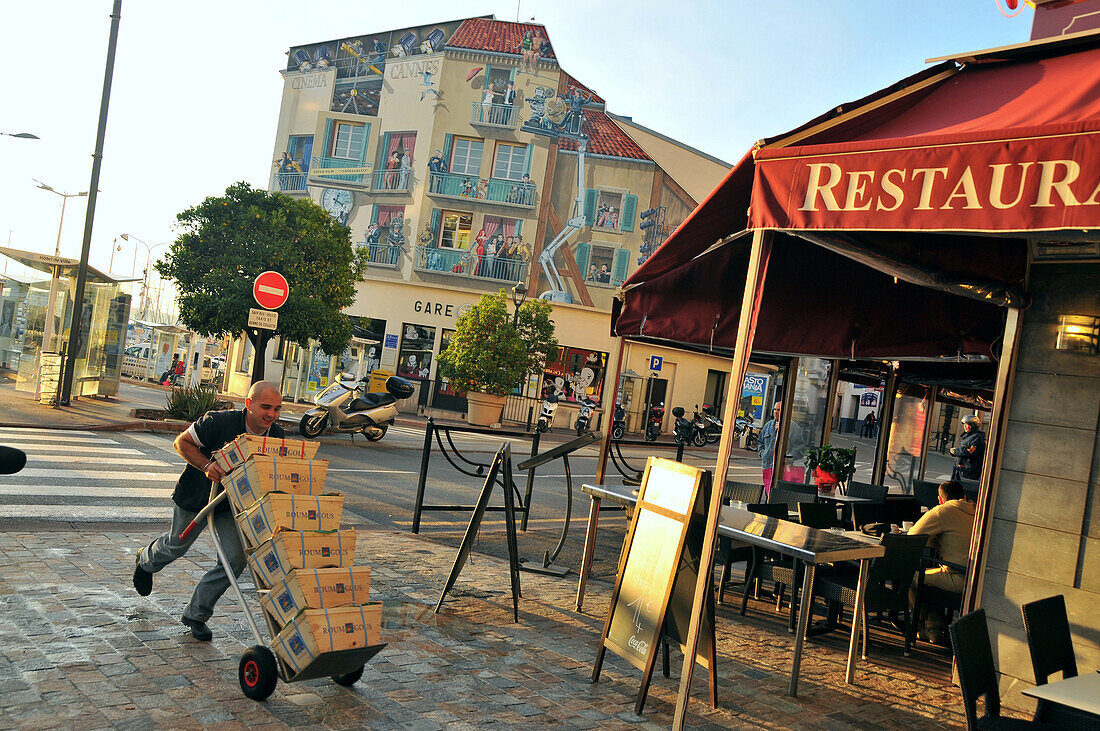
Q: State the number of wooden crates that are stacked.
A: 6